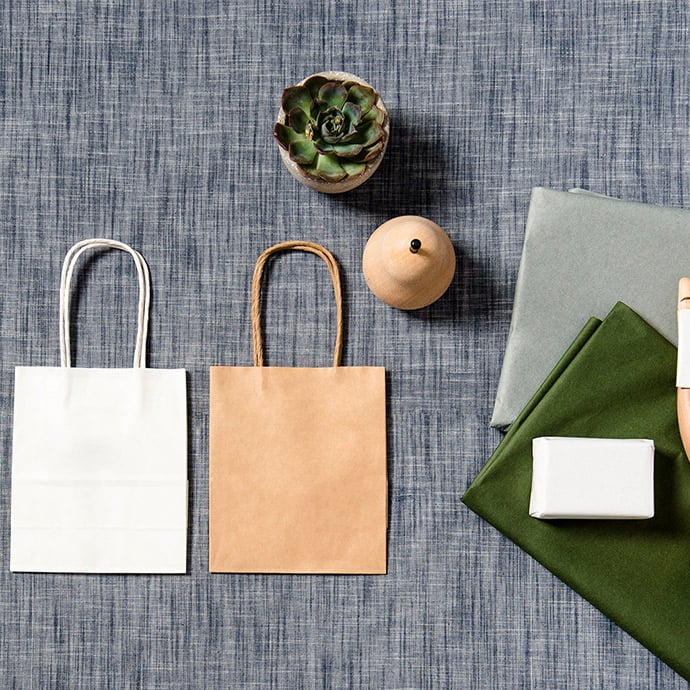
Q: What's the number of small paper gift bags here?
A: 2